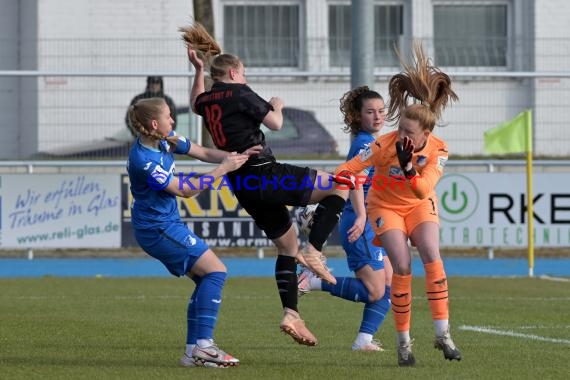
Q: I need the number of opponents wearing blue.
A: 2